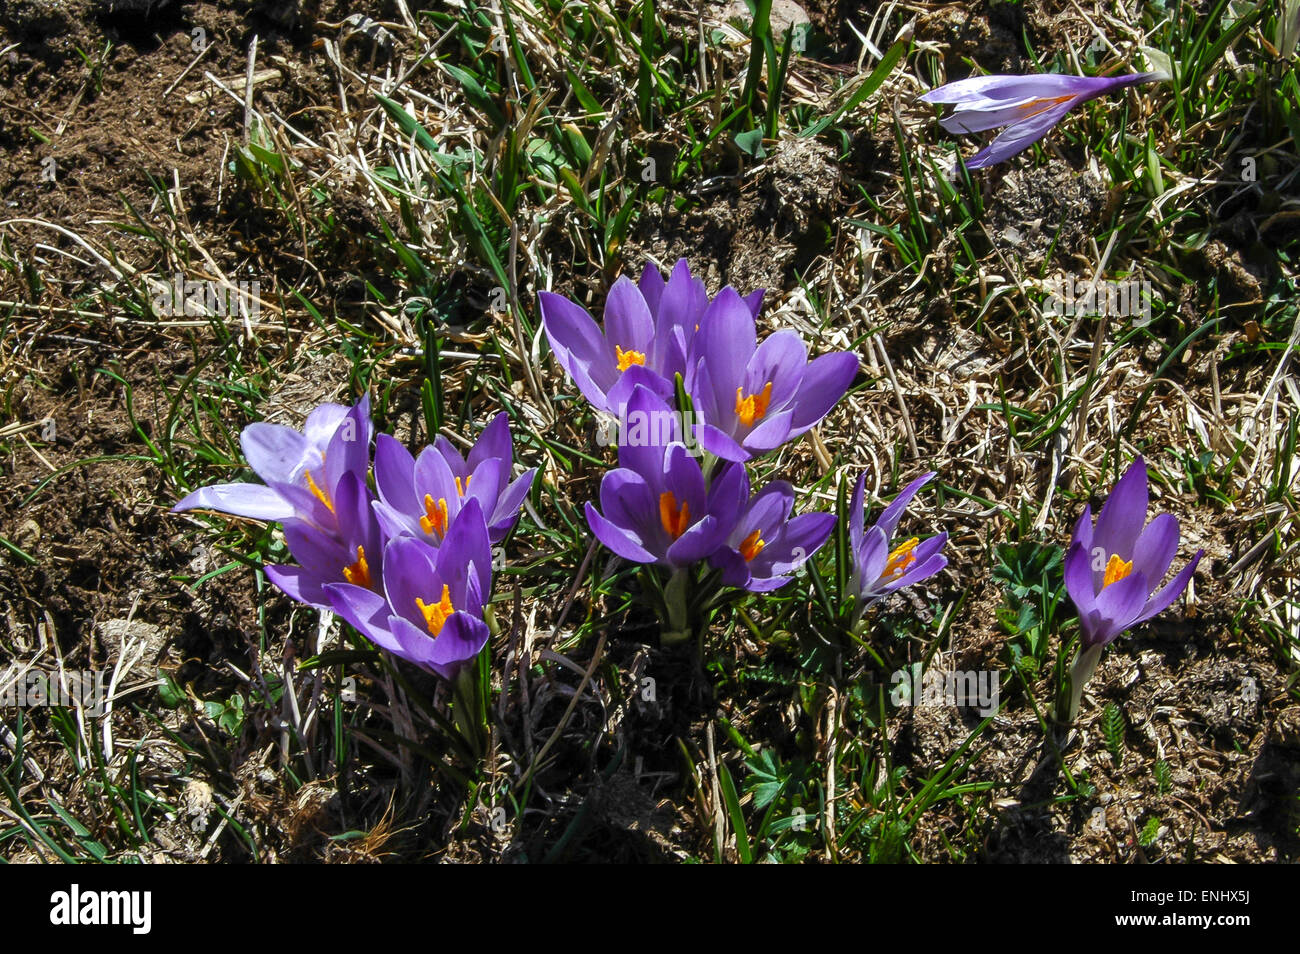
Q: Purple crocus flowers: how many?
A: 13